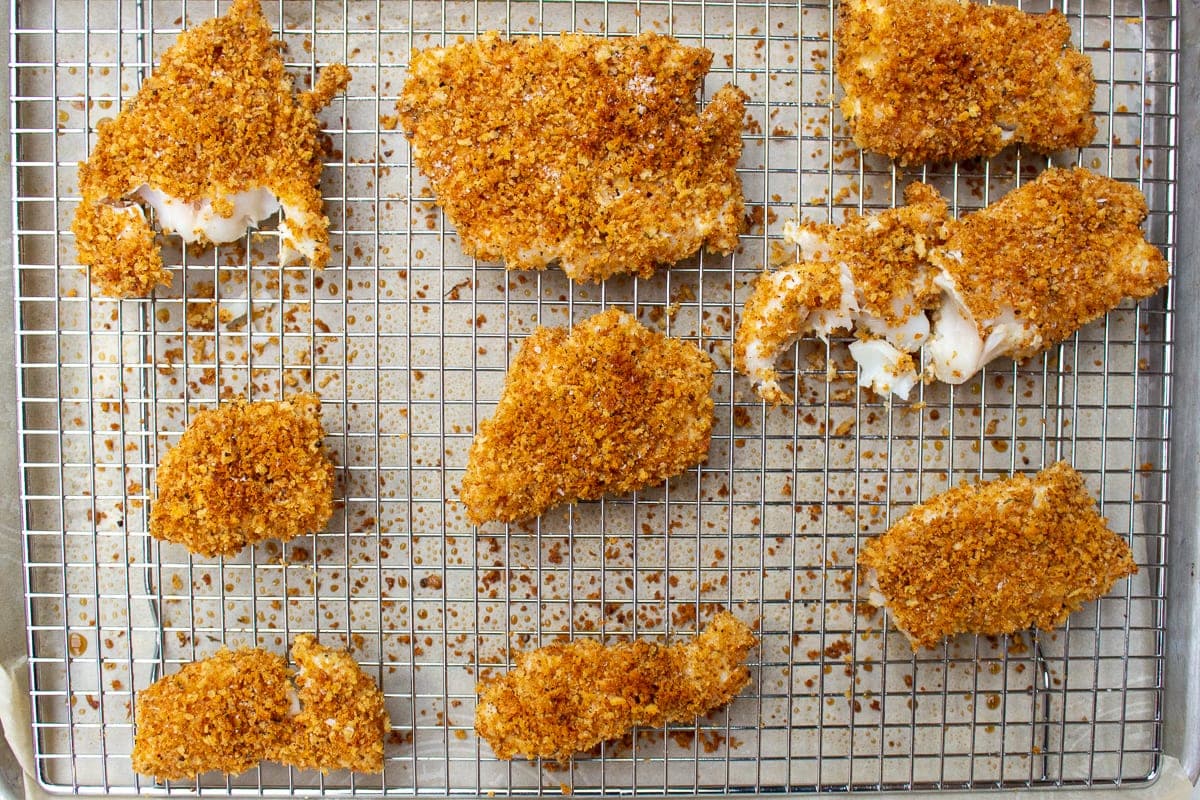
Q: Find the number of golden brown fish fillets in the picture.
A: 9